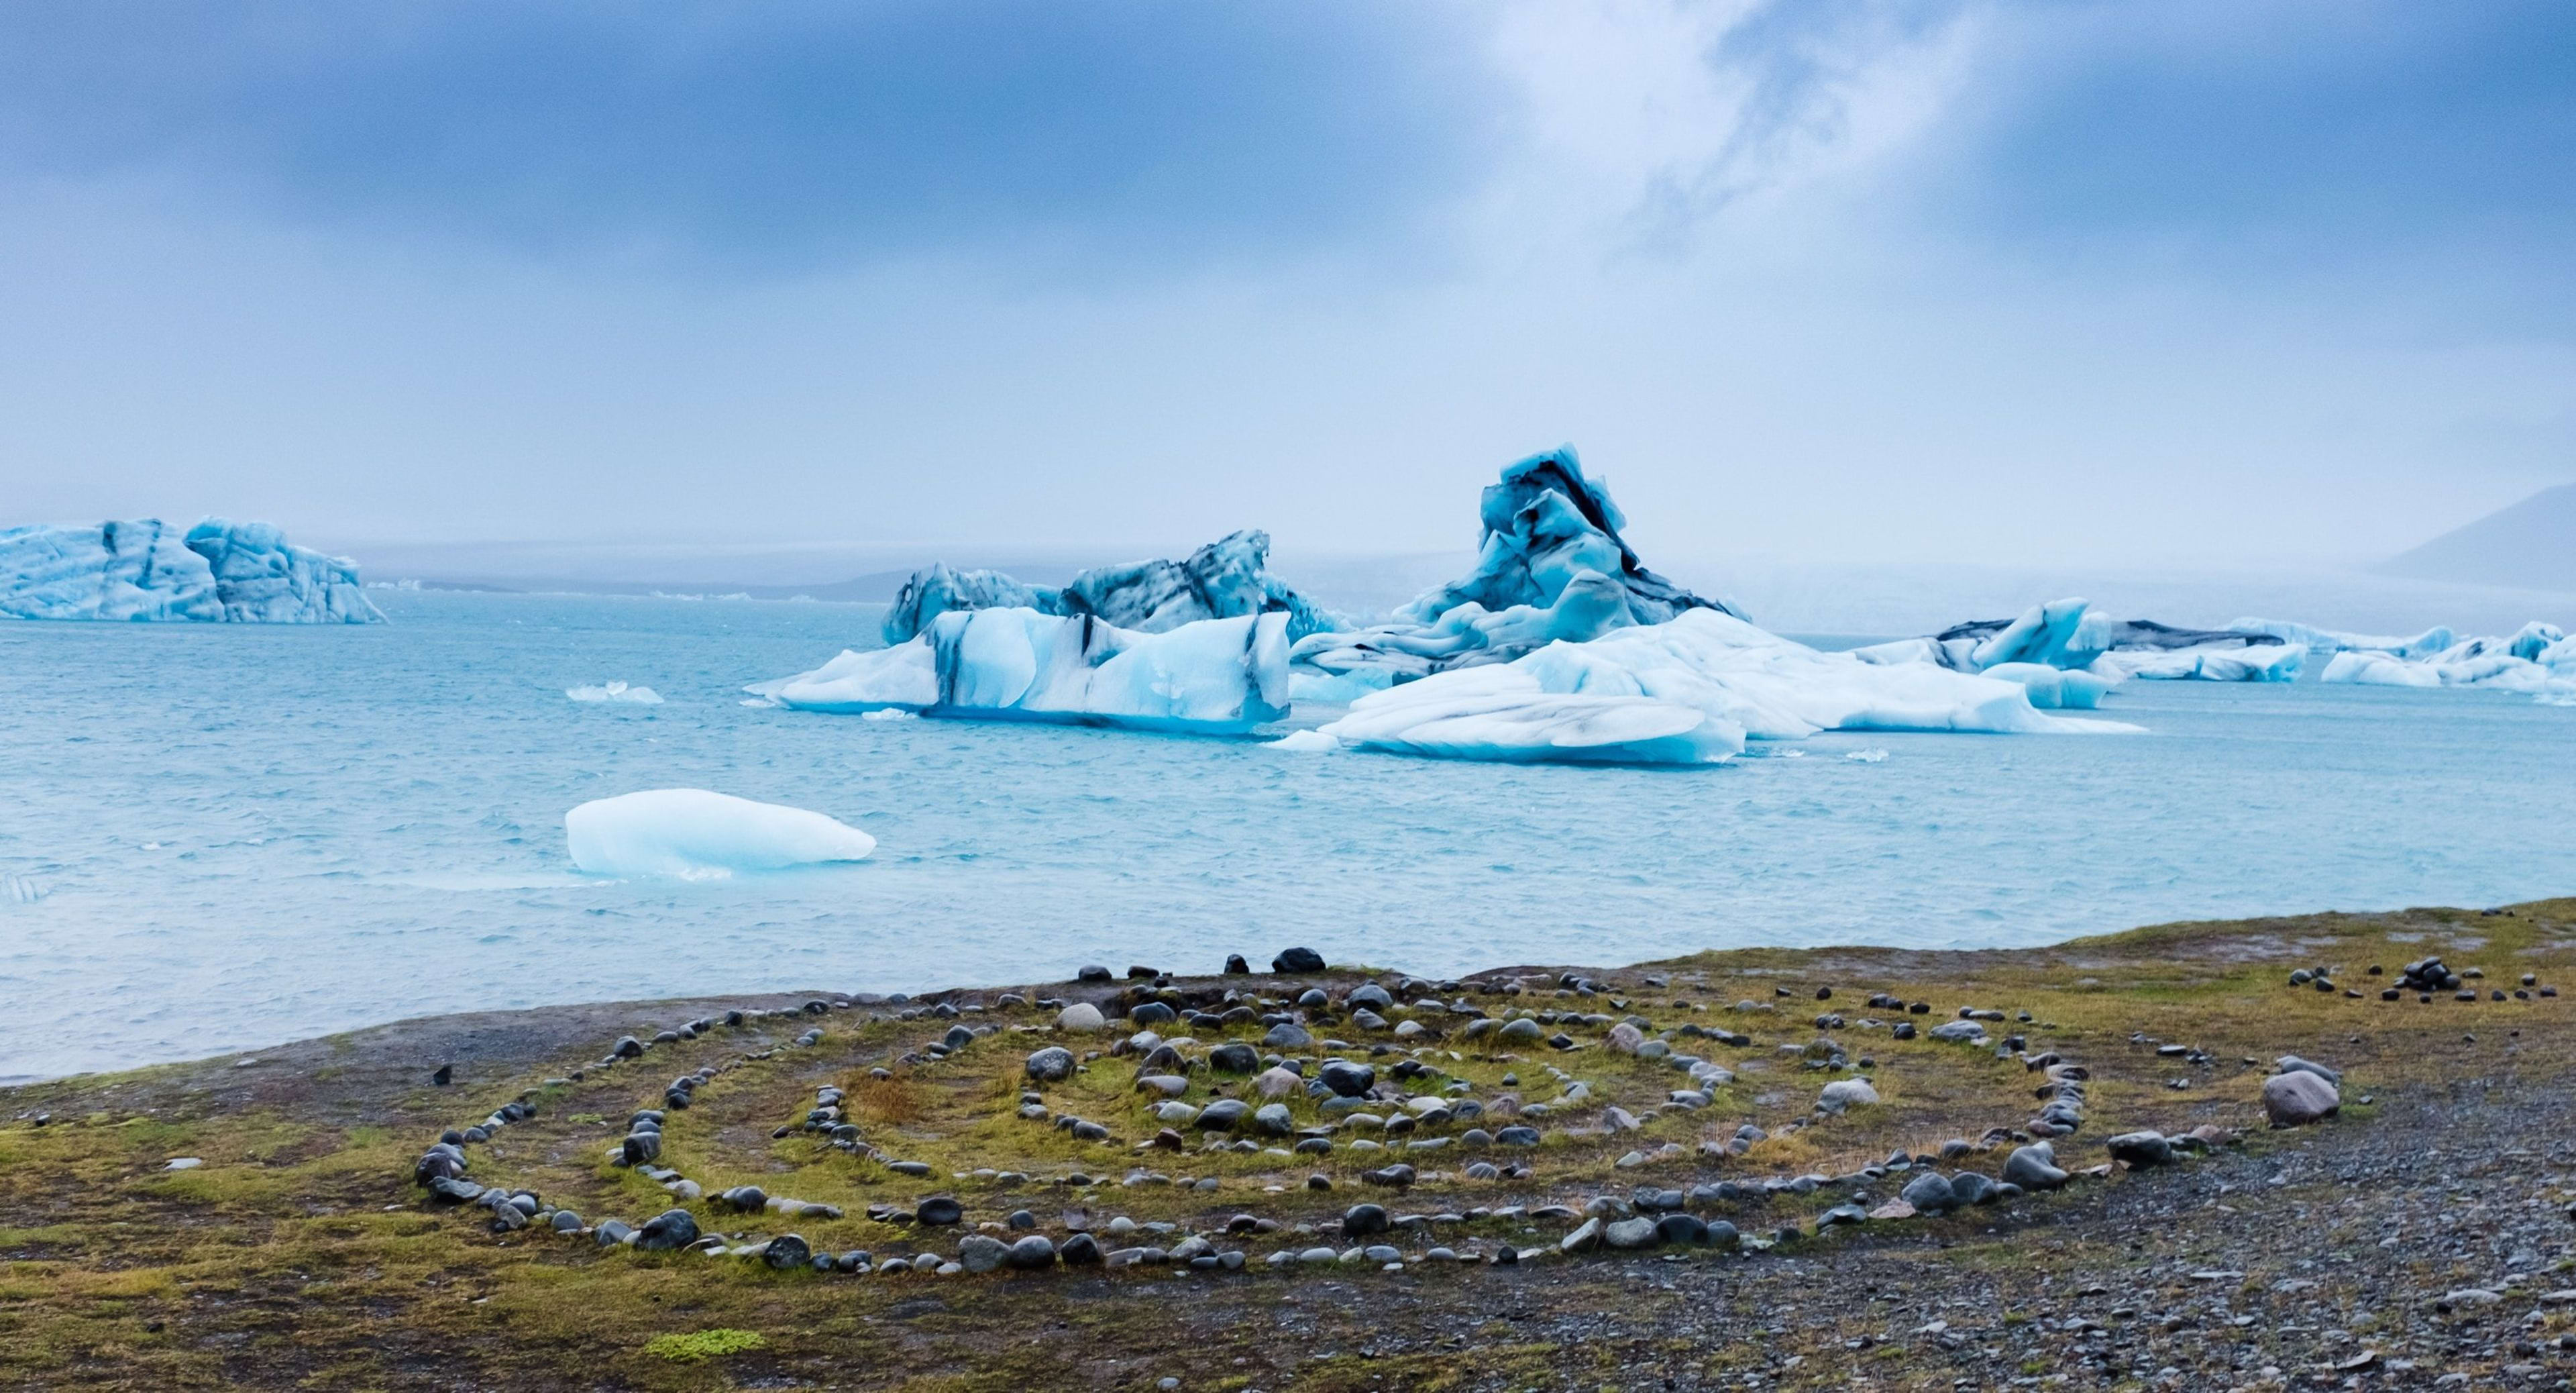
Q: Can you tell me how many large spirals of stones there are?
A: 1